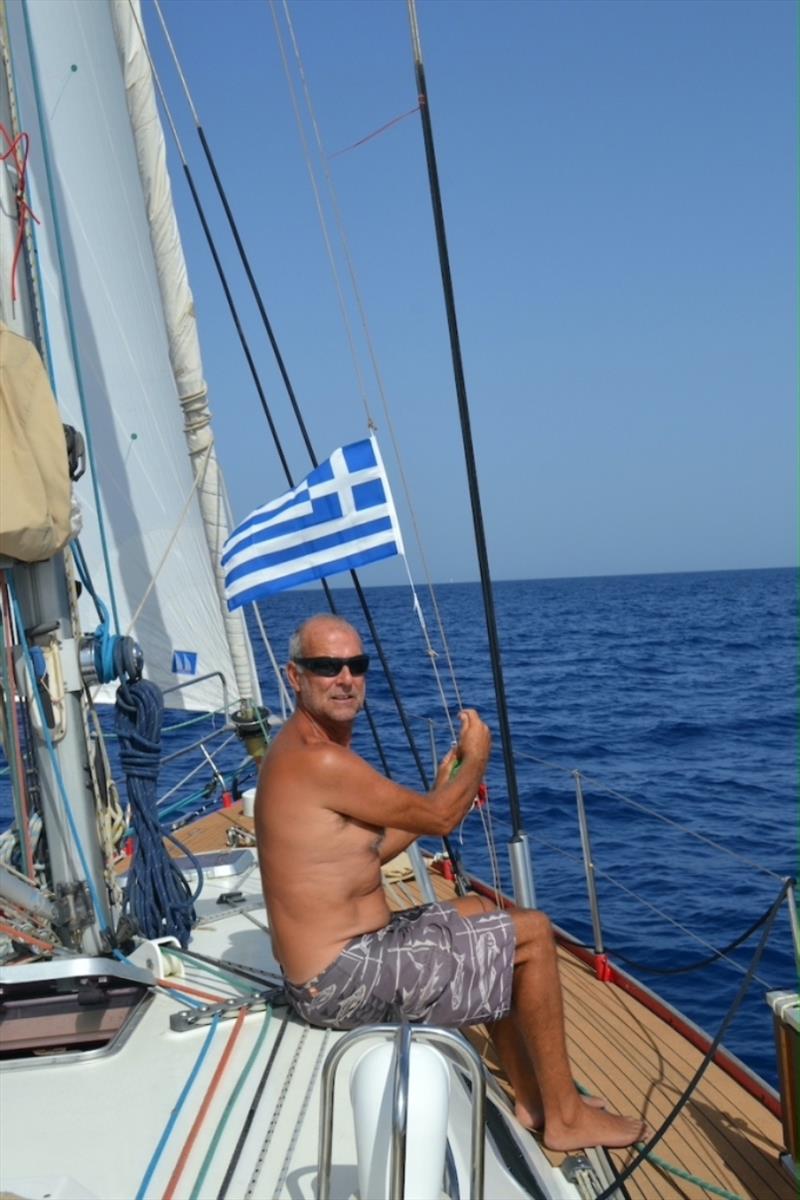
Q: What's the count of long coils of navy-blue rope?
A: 1